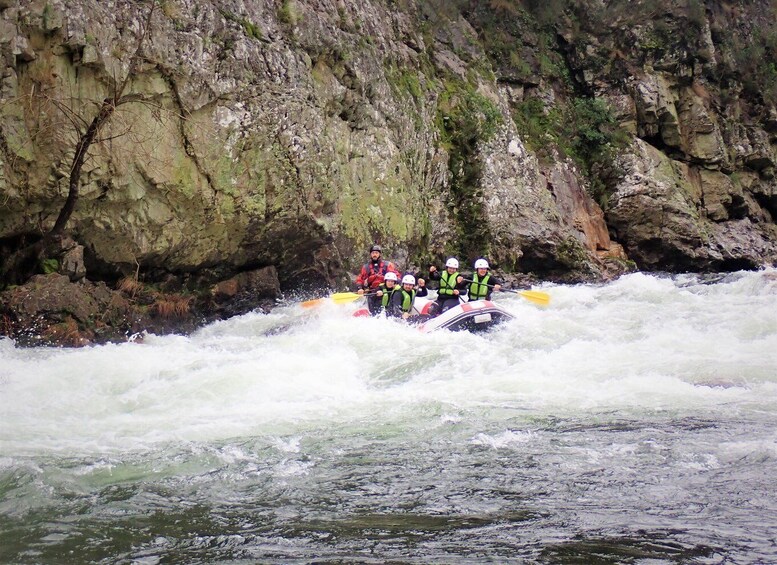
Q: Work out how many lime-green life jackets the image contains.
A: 4